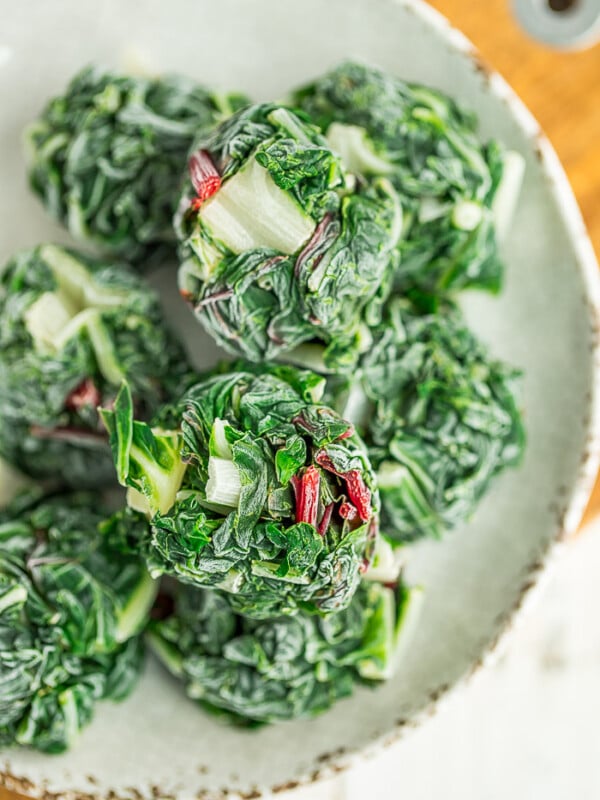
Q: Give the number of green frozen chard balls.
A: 8